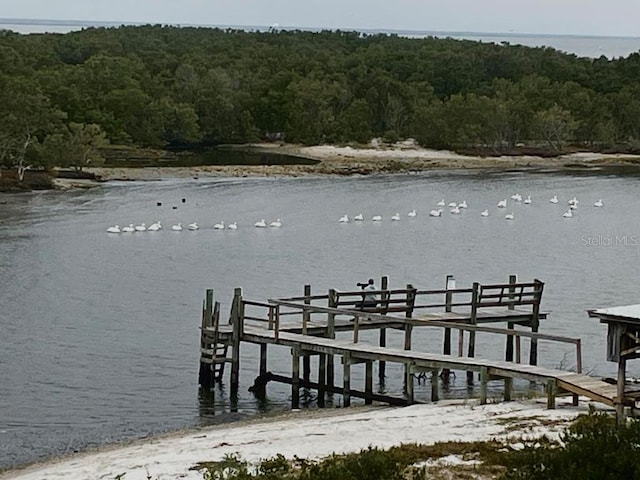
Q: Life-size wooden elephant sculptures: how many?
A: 0